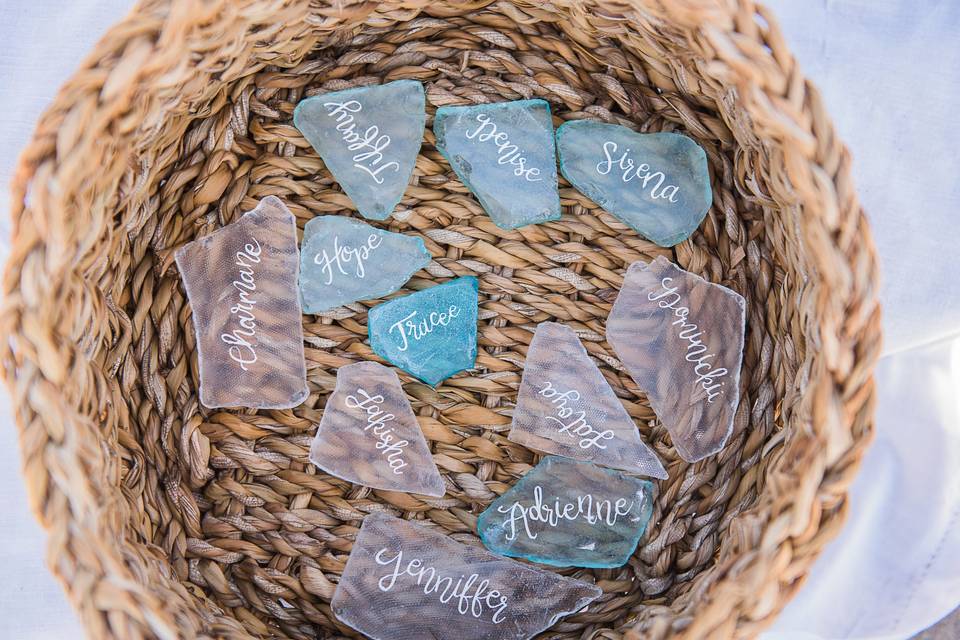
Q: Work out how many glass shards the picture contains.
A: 11